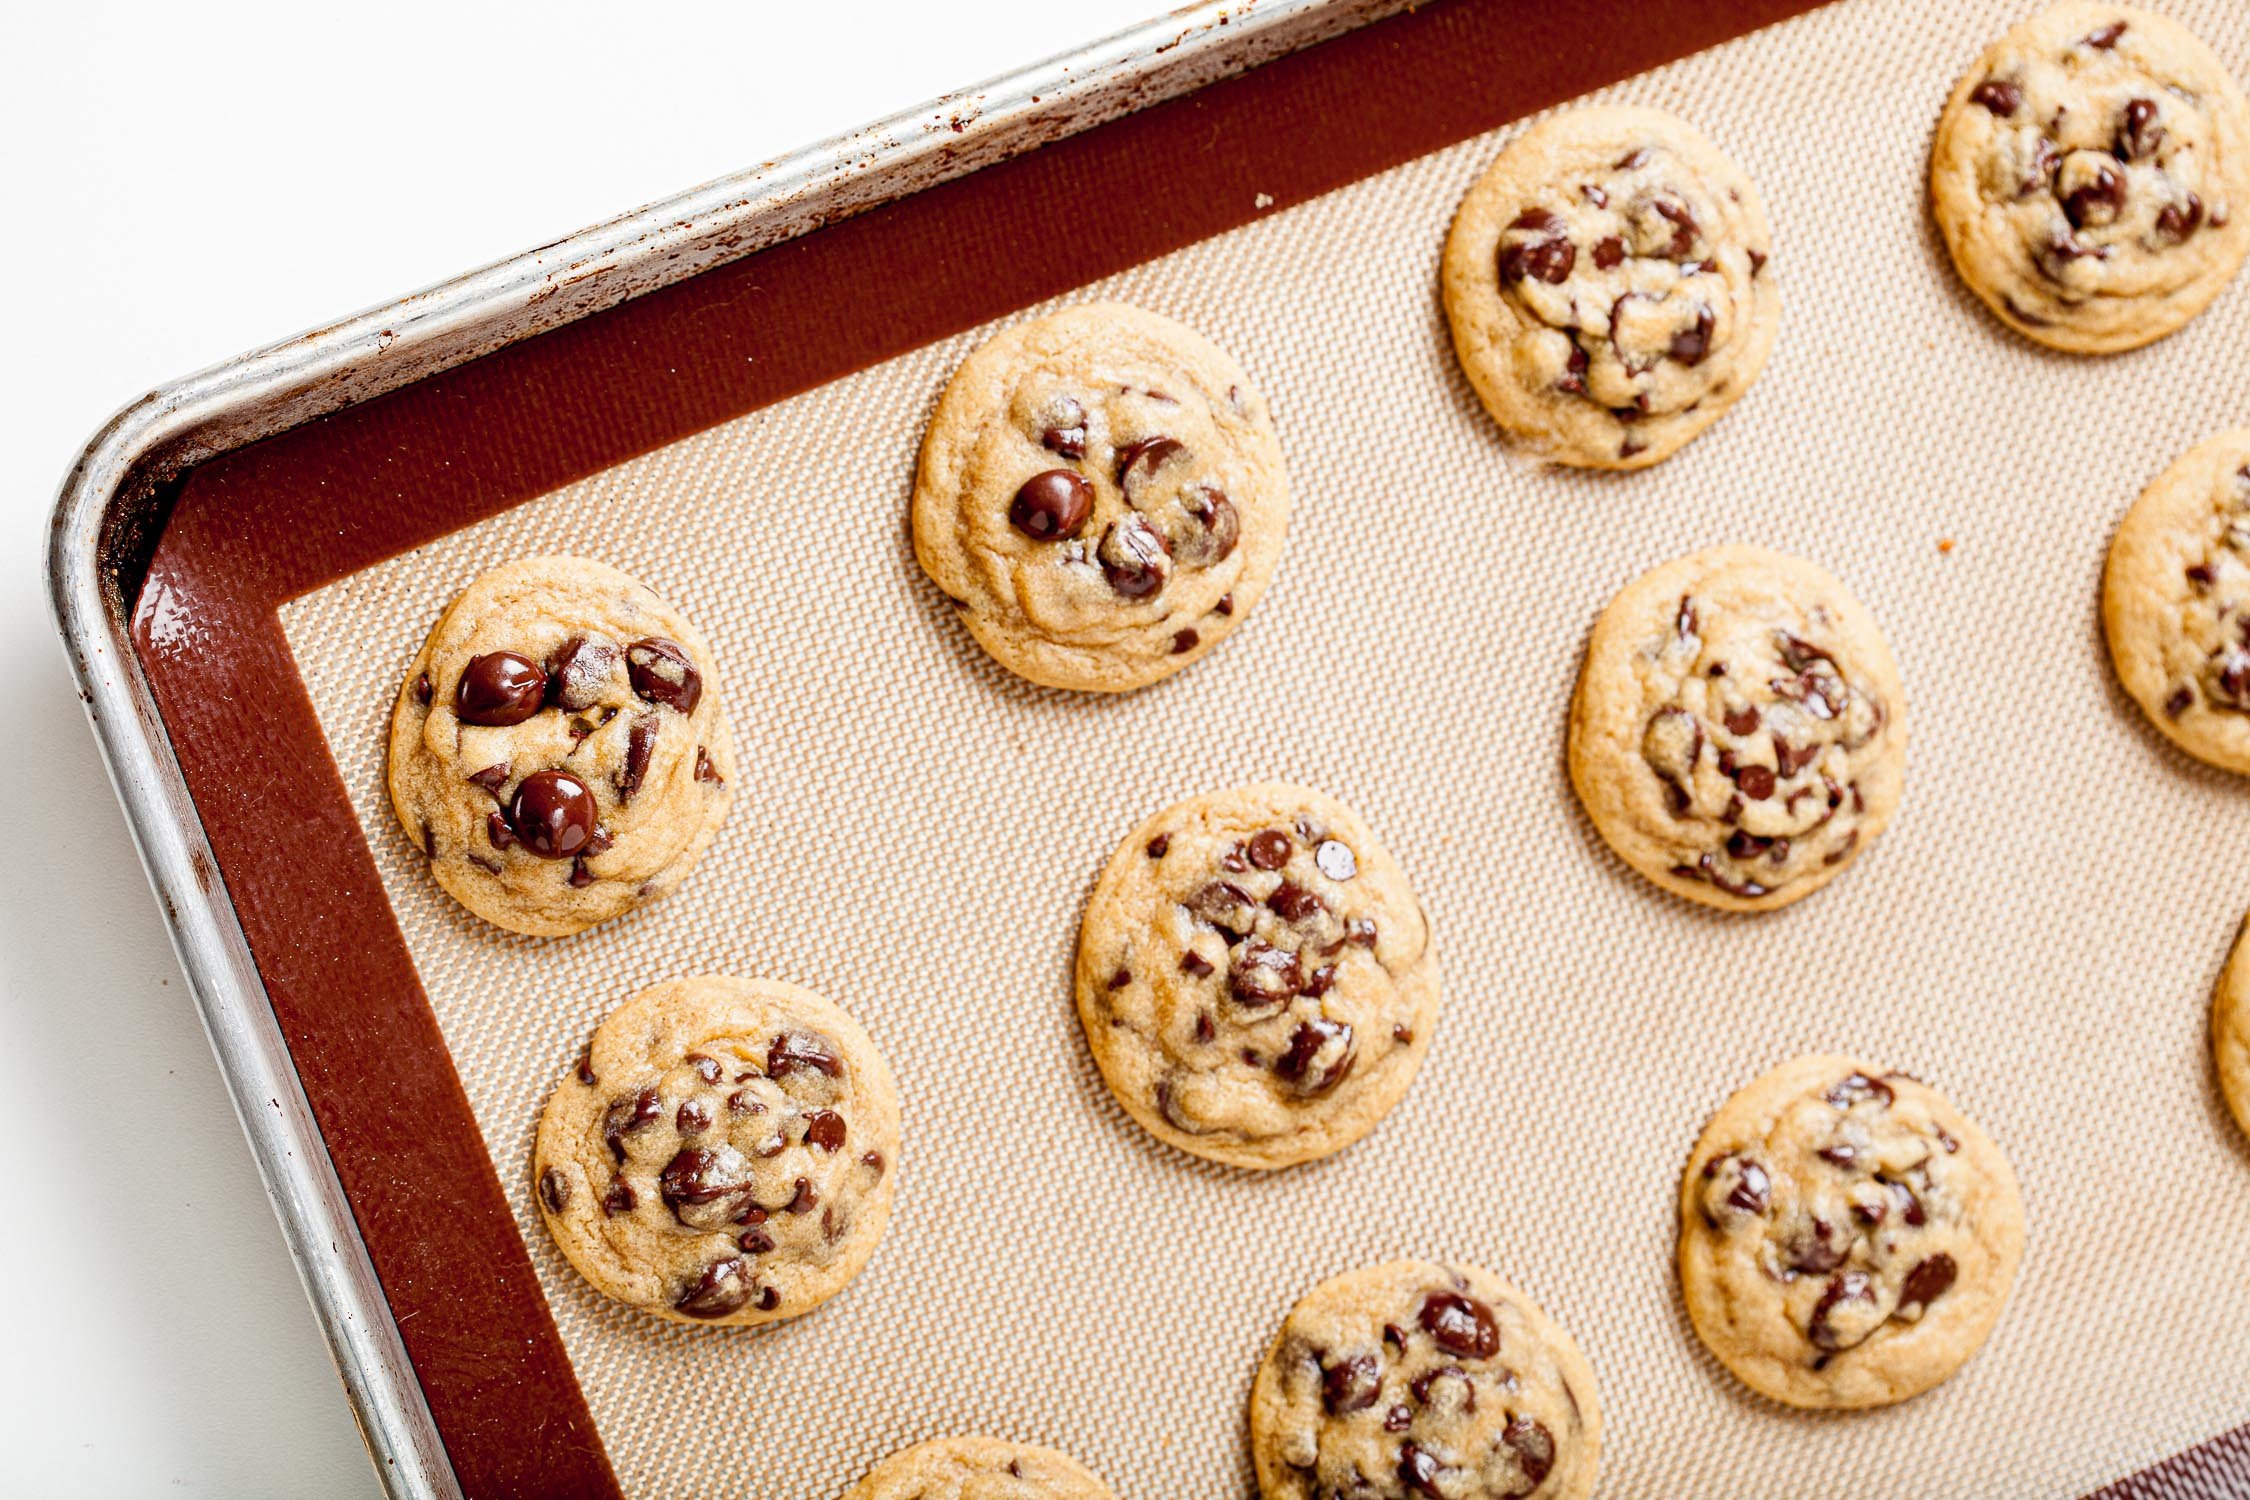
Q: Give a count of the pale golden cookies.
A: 12